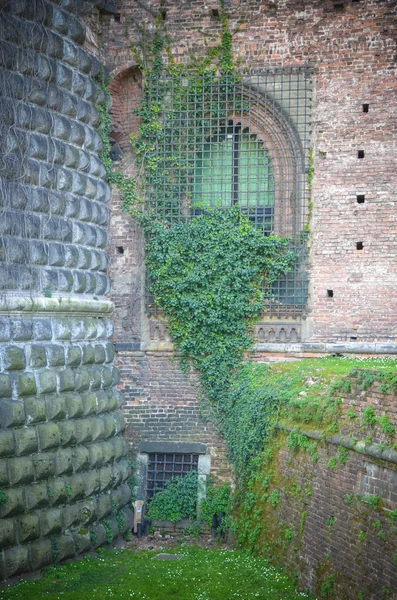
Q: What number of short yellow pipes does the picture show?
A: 0